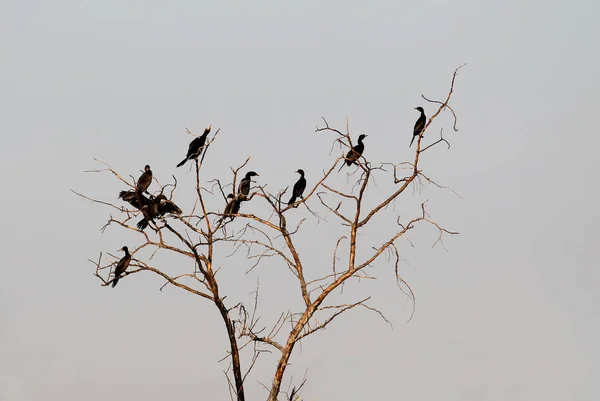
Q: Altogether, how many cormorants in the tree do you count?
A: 9